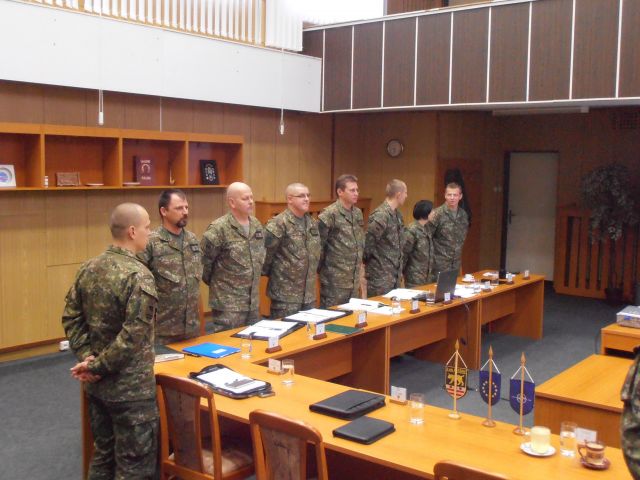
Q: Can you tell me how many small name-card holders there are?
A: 11